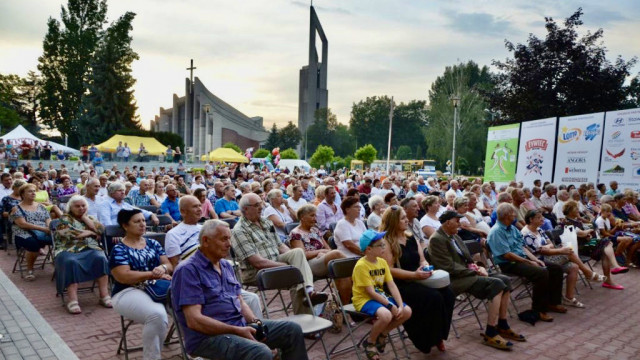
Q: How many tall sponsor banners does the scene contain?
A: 4